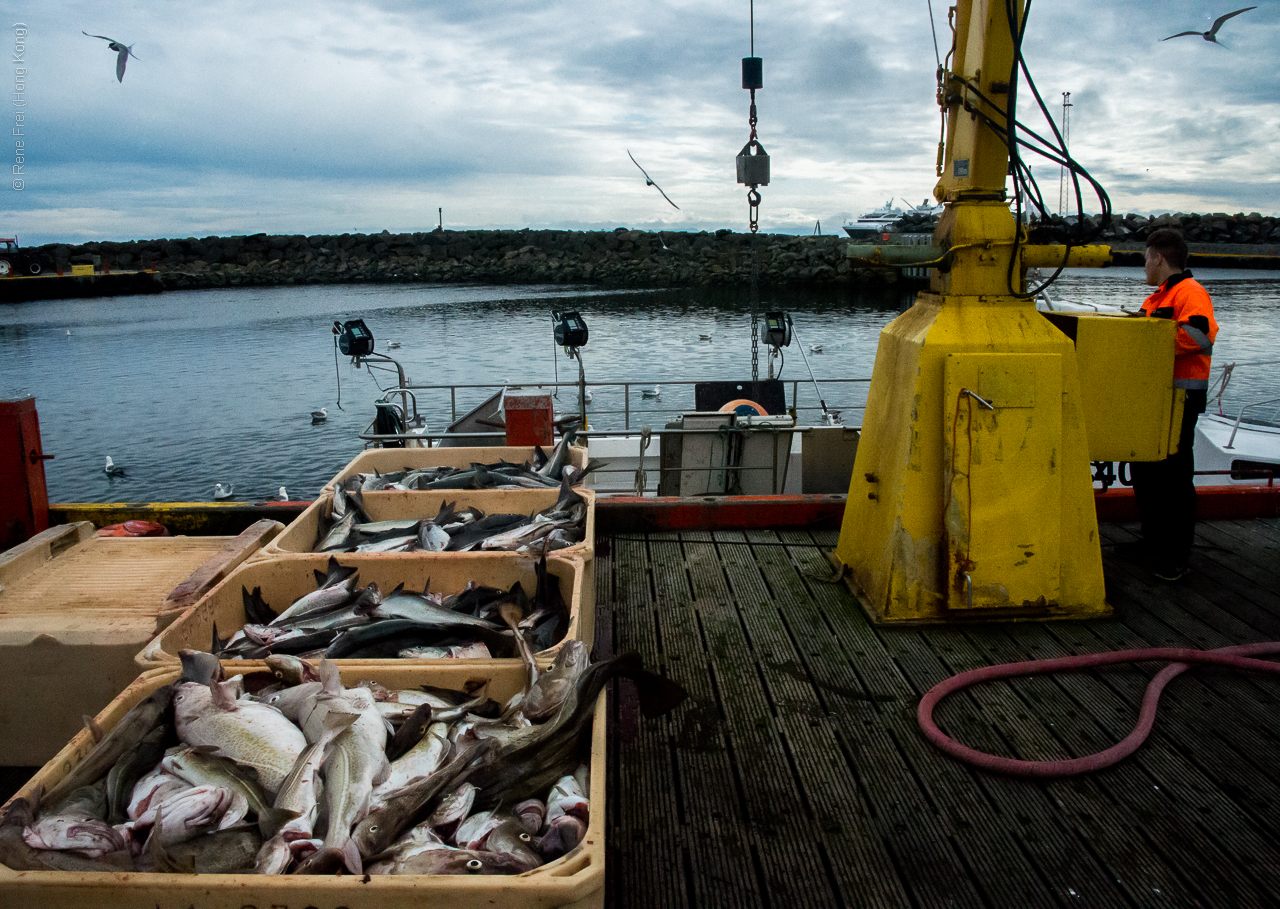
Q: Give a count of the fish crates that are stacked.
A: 4